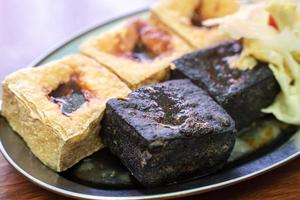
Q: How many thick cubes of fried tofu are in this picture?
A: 5